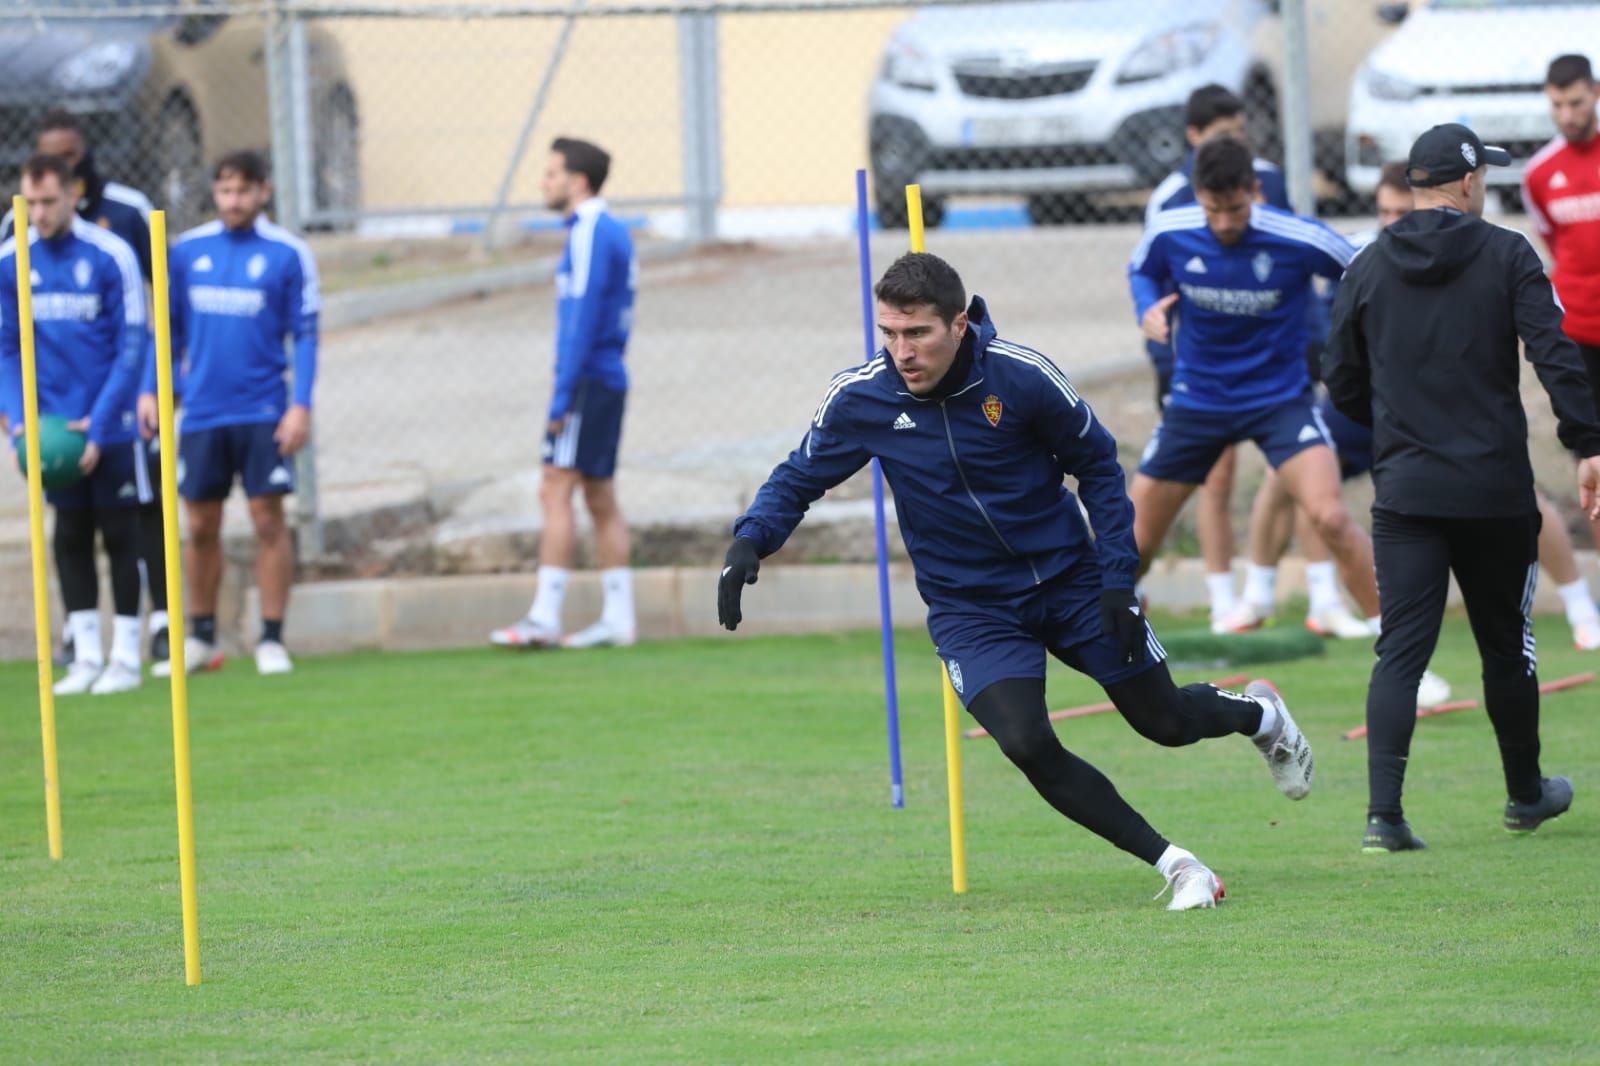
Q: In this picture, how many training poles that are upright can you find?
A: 4